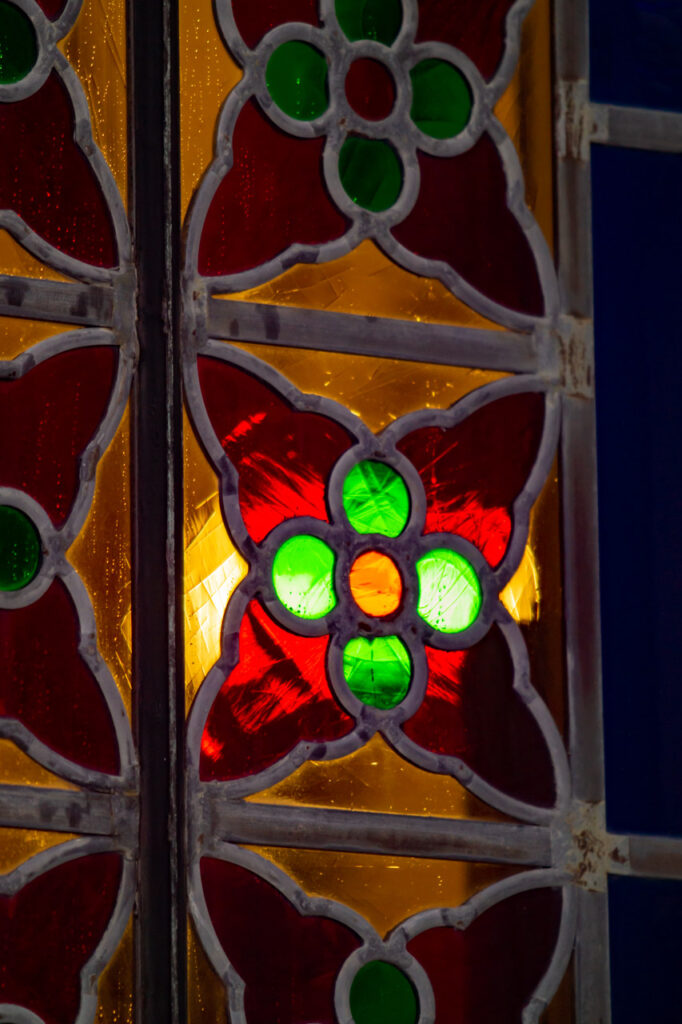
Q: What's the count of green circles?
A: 11